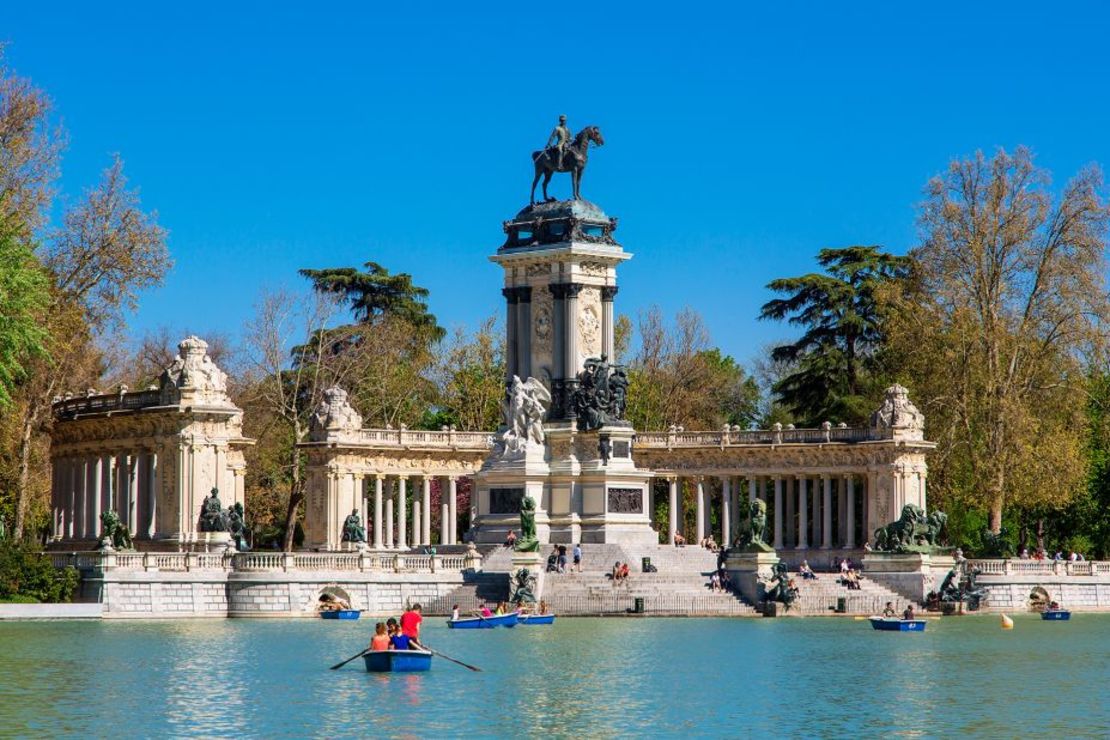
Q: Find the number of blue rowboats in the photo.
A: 6